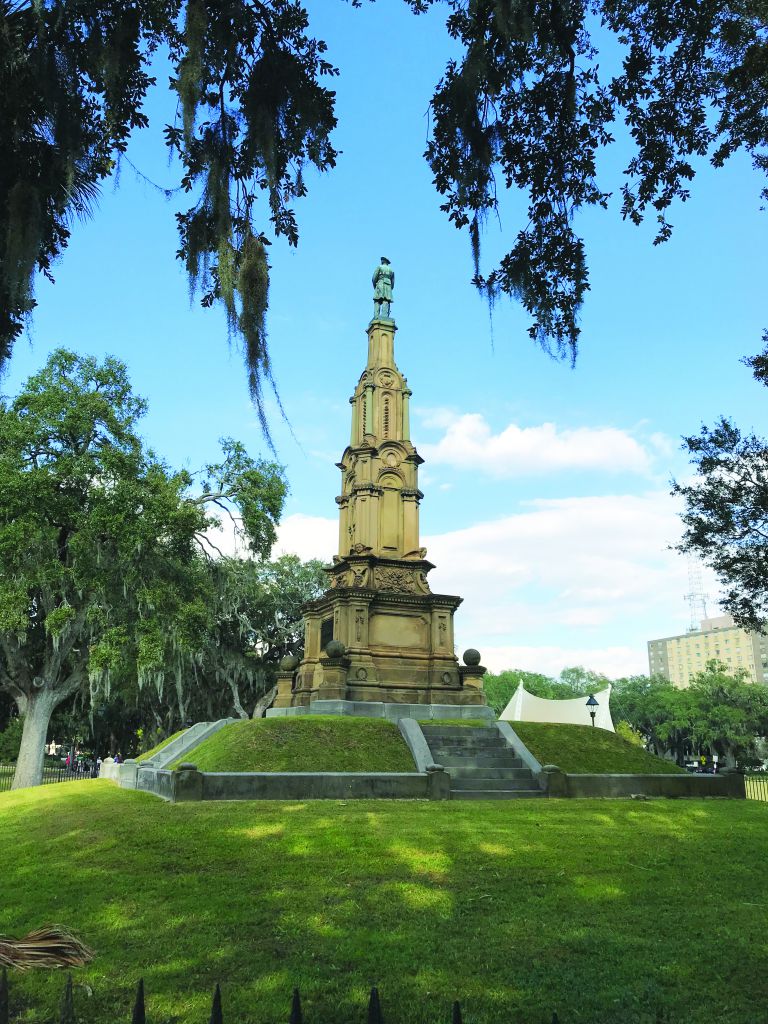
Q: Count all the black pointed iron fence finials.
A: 8